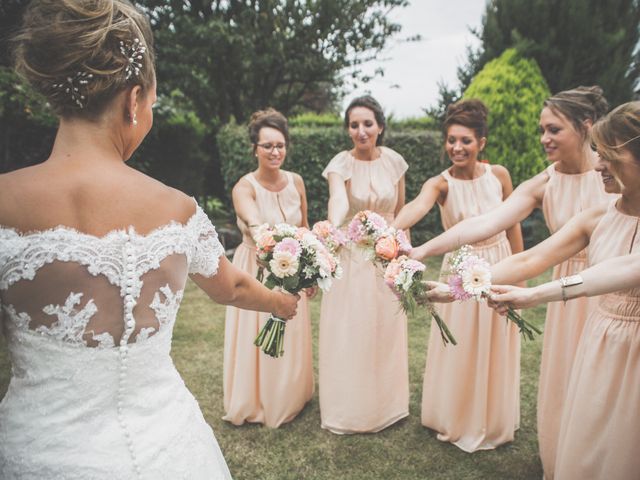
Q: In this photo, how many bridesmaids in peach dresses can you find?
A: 5